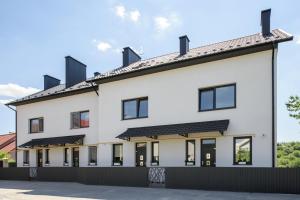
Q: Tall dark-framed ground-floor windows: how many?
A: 8